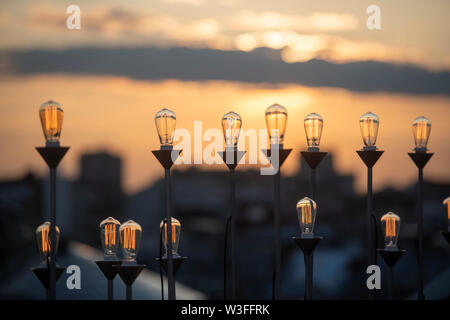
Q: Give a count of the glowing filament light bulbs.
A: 14